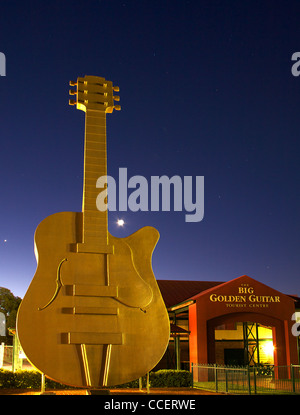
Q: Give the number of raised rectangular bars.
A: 4